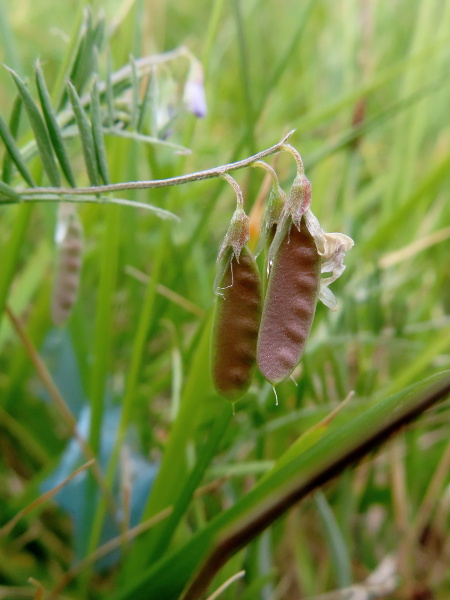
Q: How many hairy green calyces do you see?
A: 3